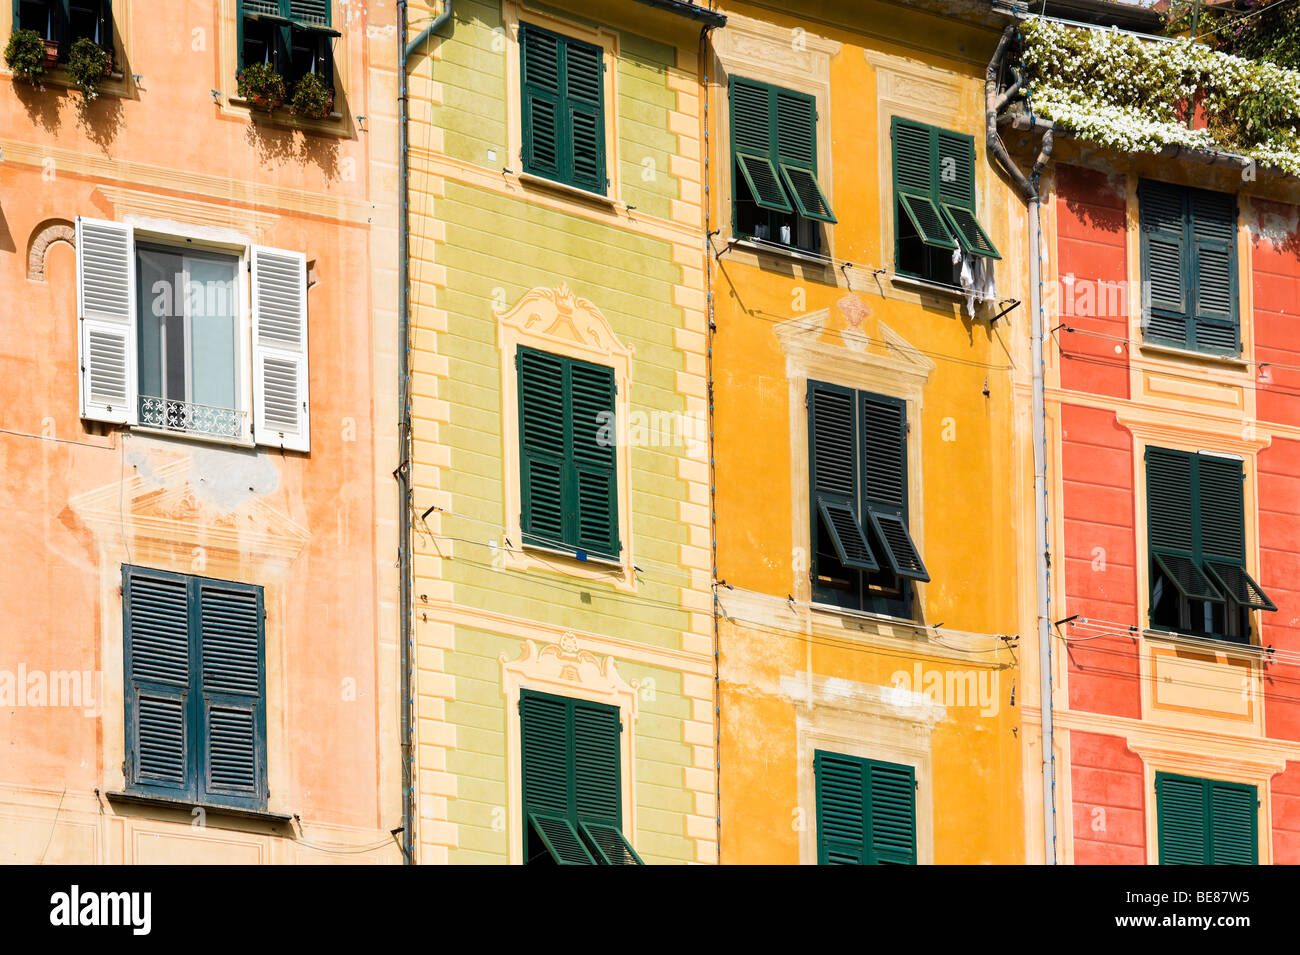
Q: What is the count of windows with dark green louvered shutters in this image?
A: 13